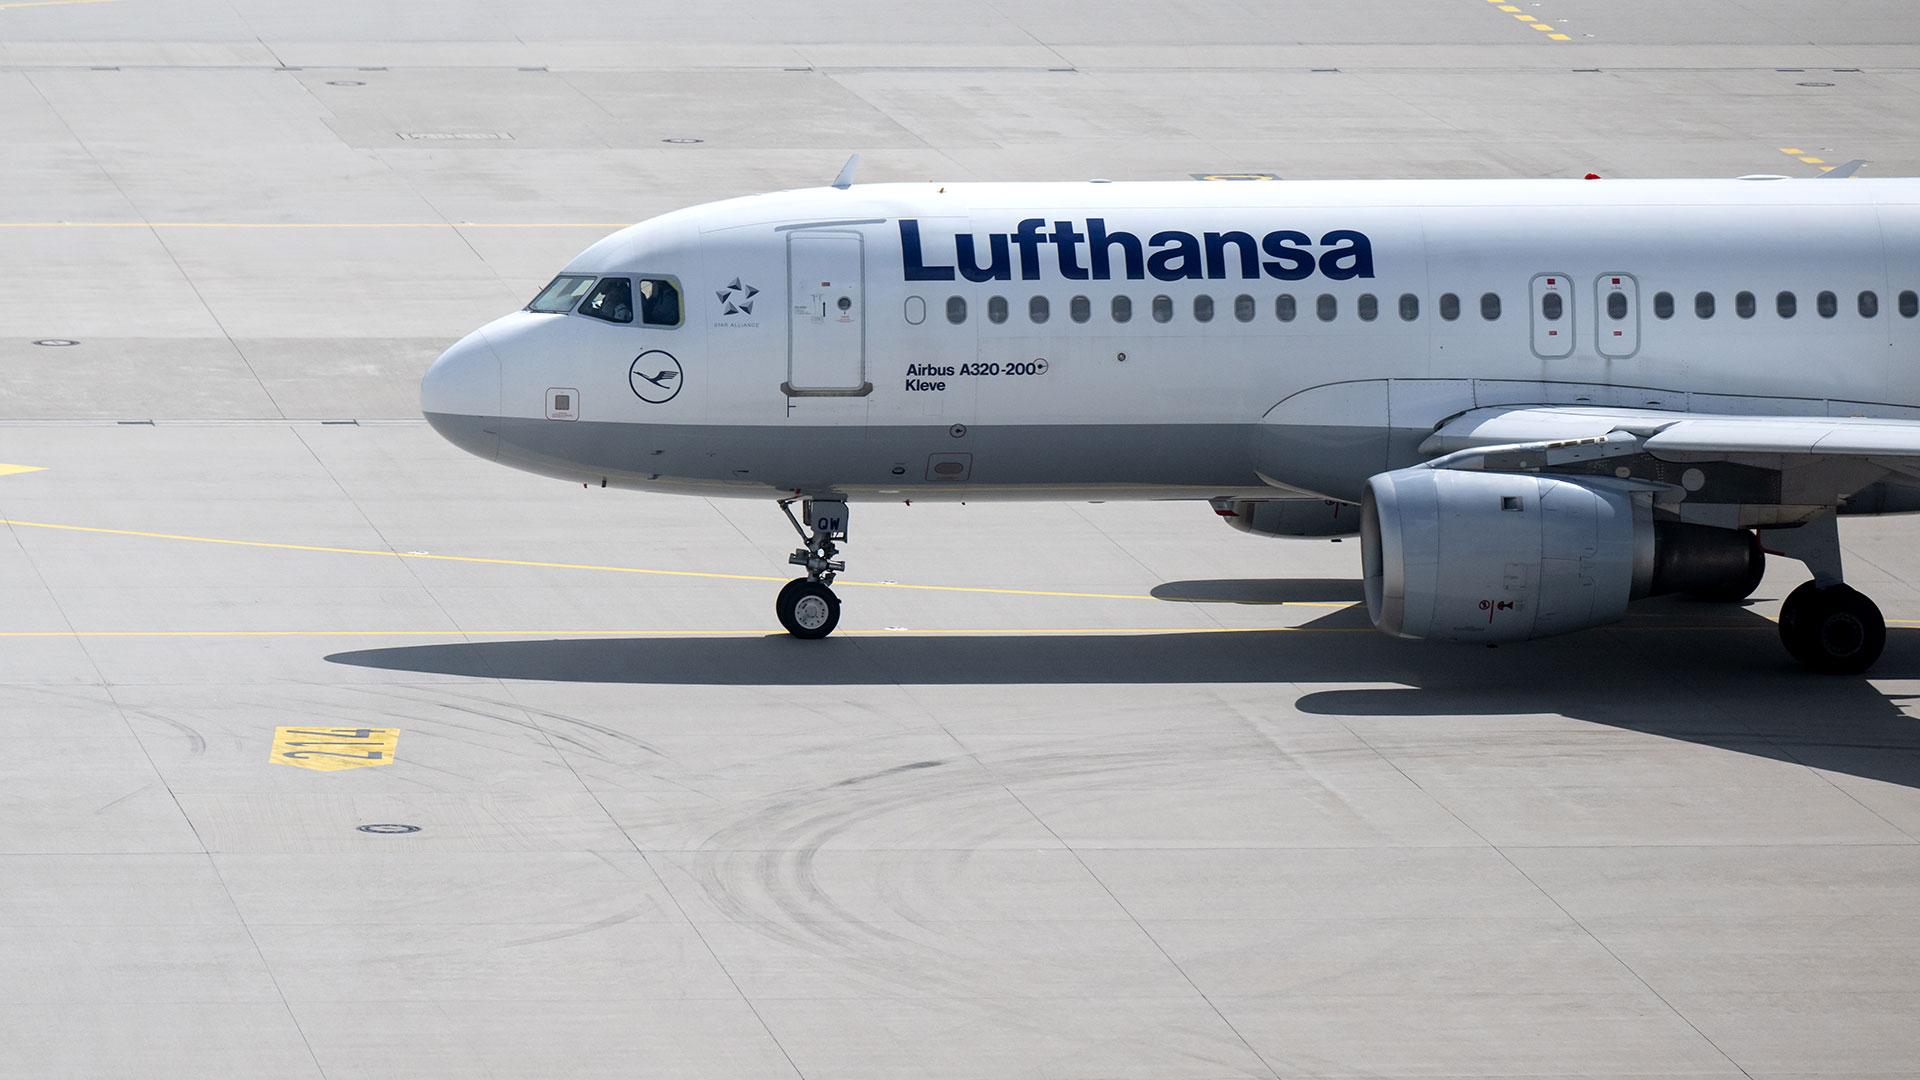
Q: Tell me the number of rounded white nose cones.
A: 1